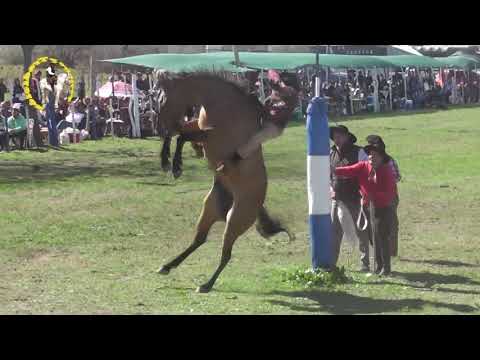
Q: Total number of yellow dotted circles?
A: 1